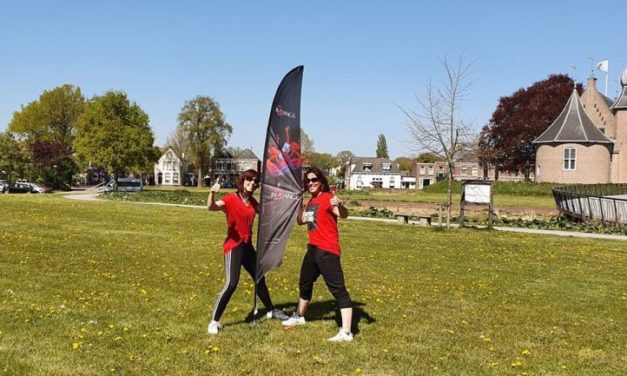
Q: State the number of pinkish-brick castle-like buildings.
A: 1